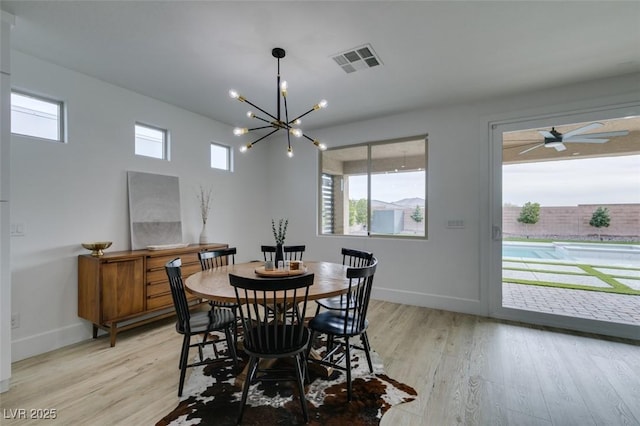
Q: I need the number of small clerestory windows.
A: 3